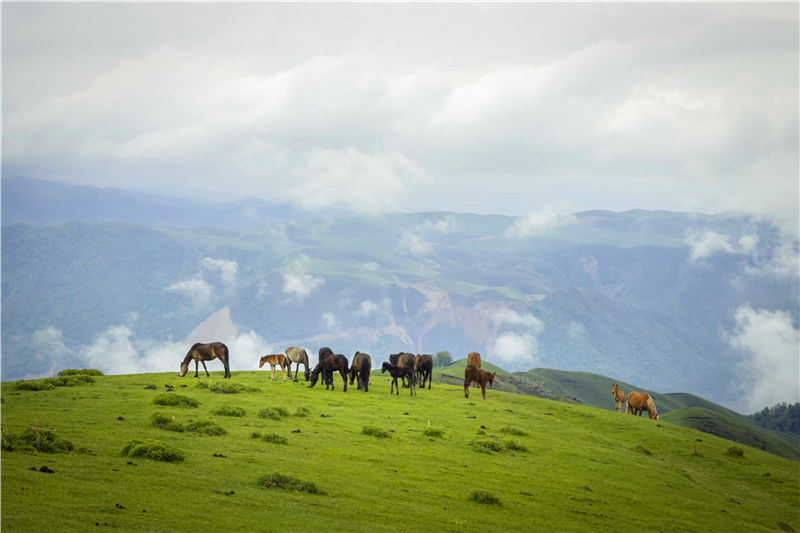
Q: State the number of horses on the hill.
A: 14